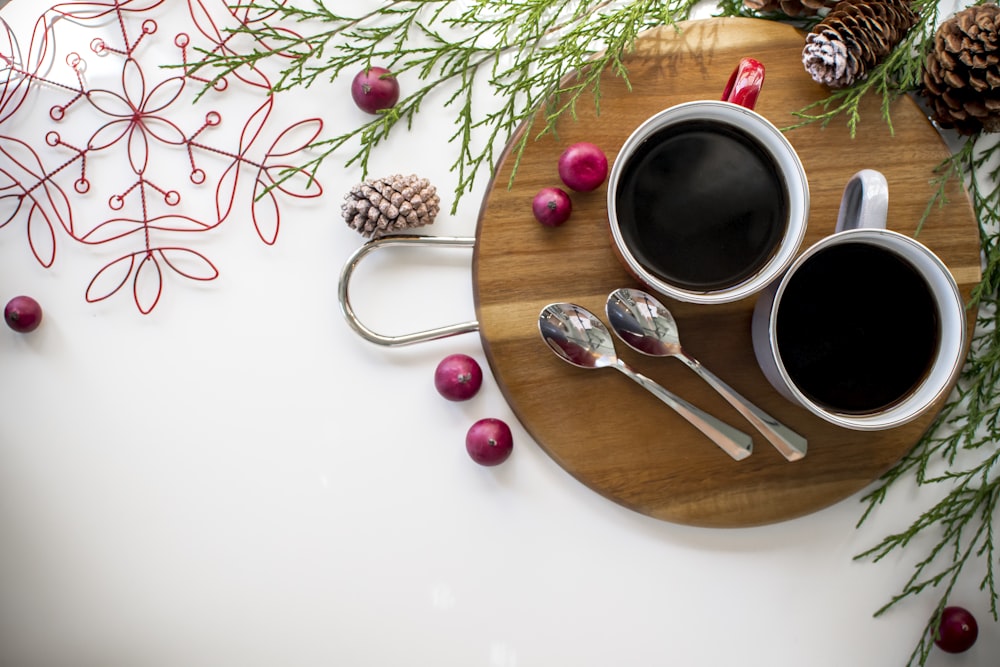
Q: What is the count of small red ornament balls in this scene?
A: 7